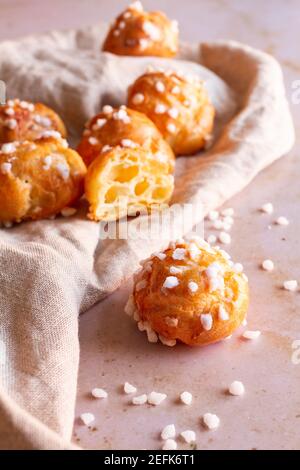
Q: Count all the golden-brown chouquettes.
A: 7